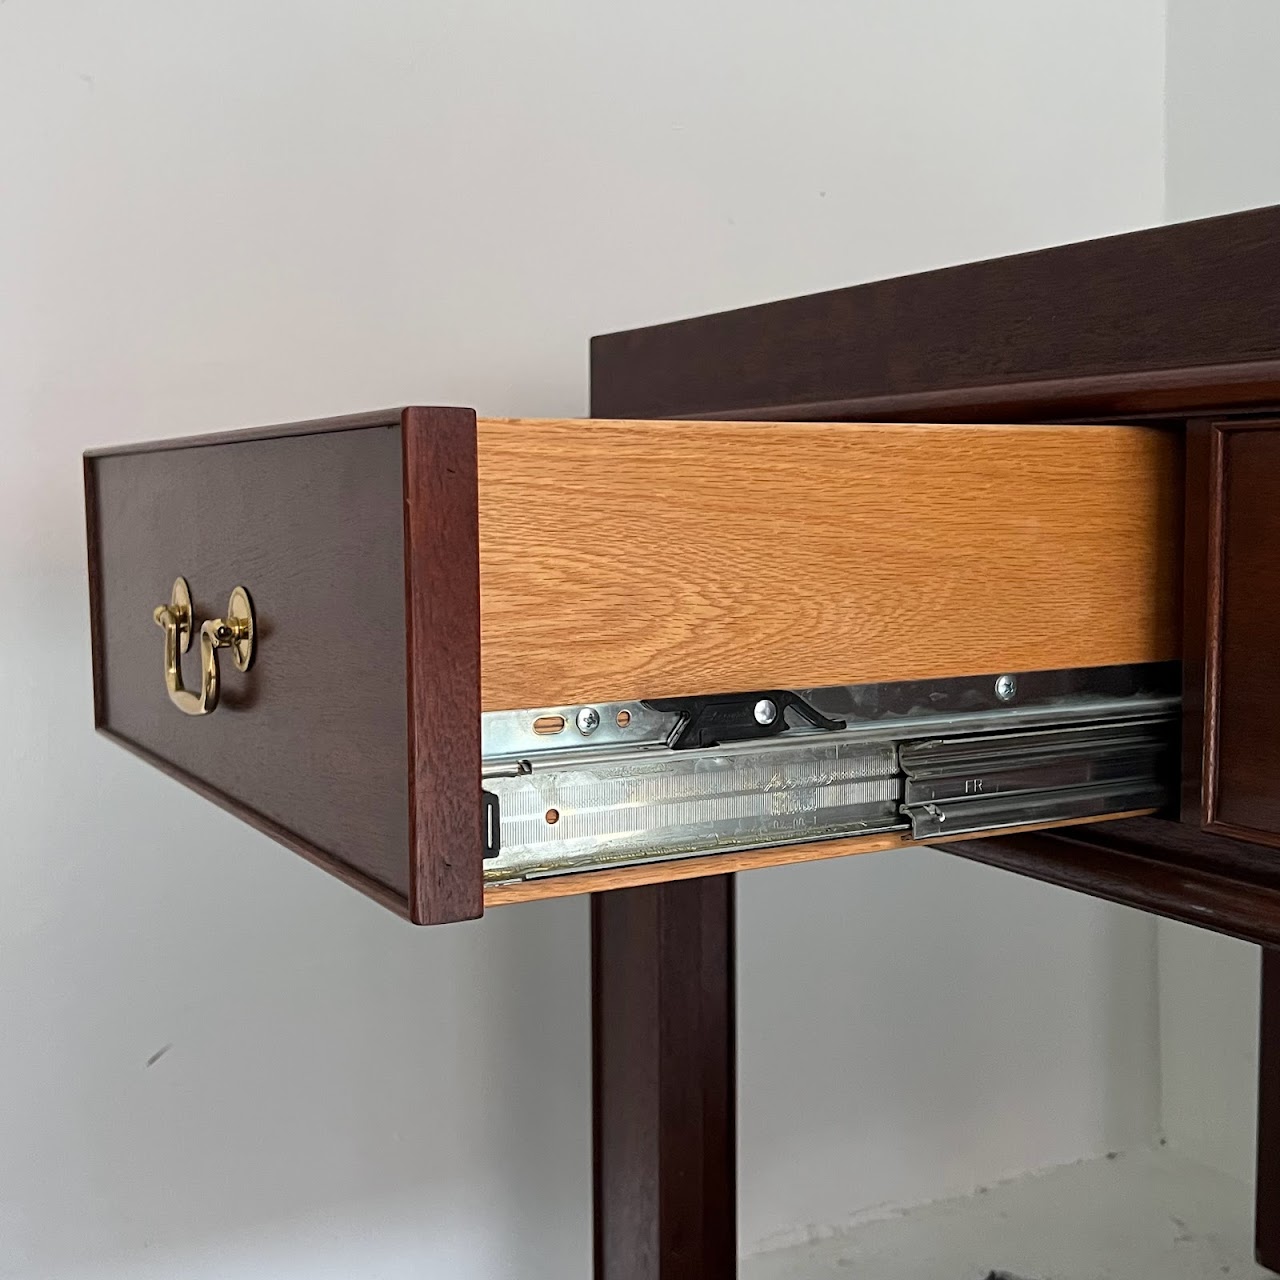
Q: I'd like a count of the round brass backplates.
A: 2